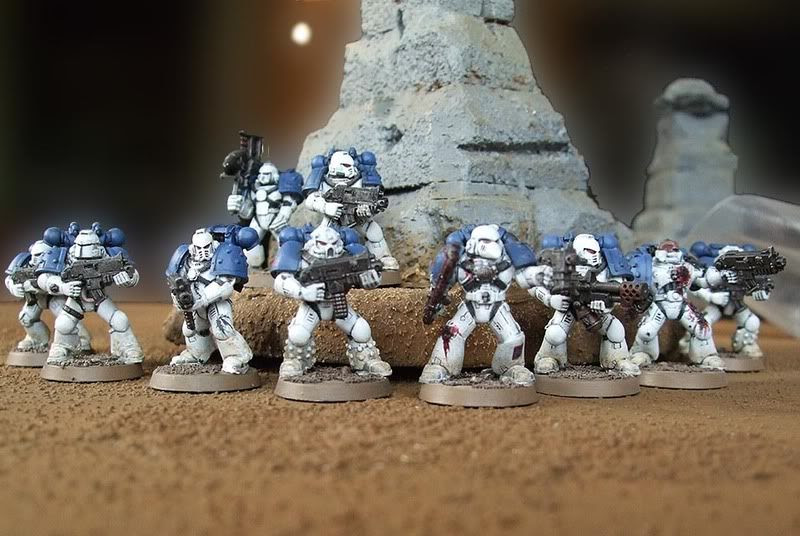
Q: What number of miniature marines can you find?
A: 10